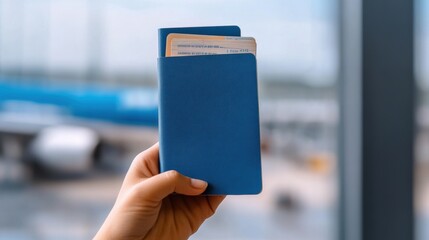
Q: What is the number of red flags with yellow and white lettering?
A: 0